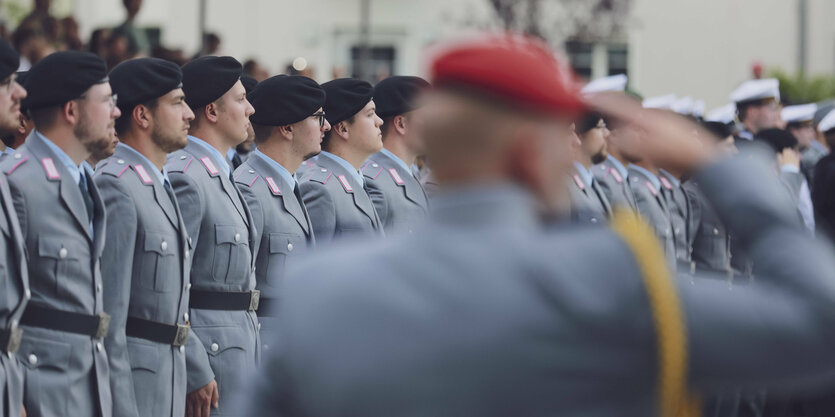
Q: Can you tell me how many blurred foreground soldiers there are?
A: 1